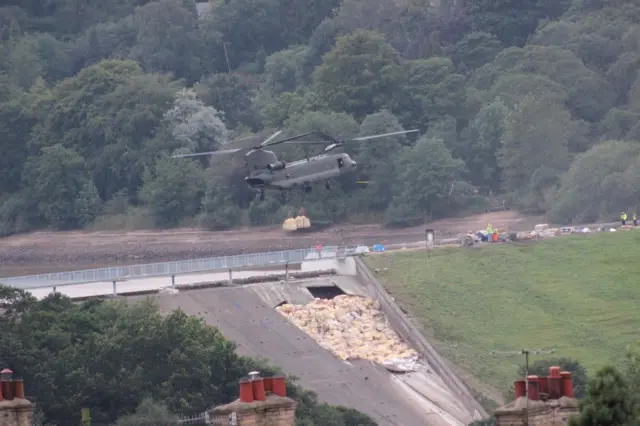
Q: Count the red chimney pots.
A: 12